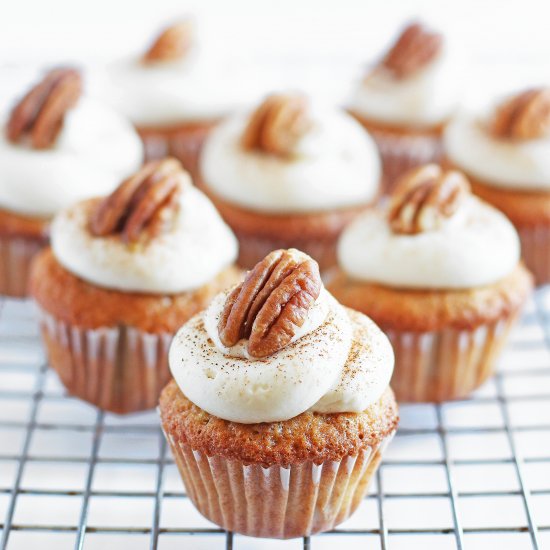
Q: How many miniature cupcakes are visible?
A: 8